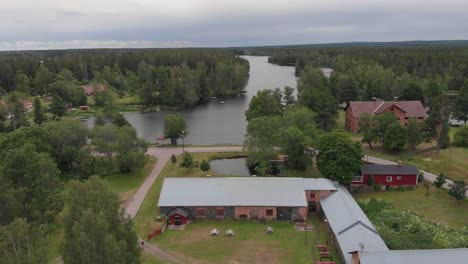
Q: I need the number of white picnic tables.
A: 3